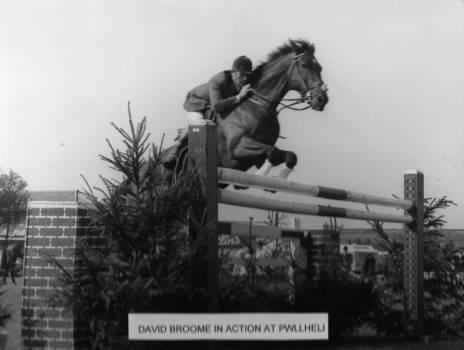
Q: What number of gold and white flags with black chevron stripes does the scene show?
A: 0